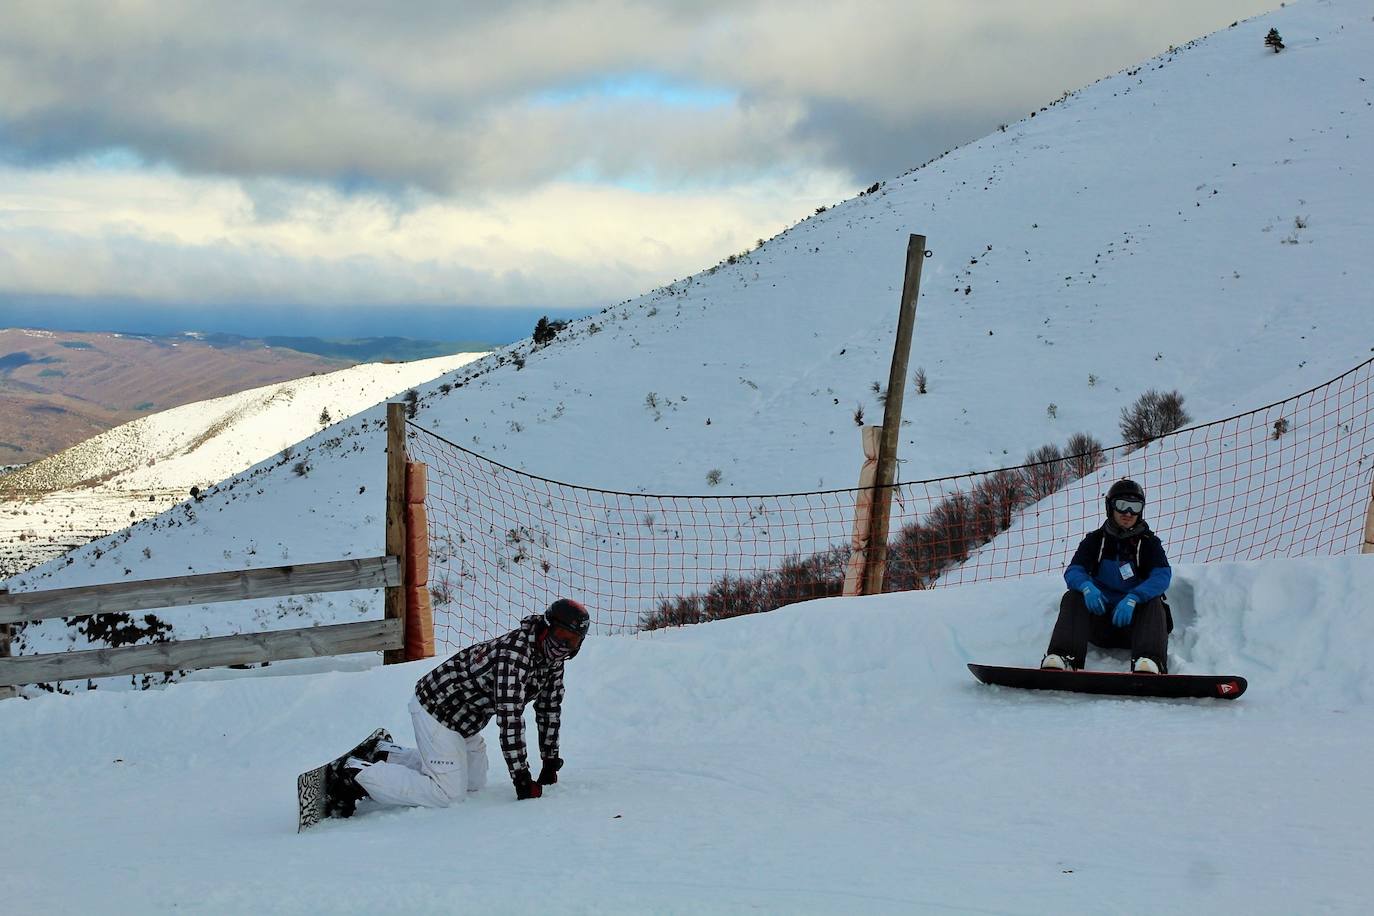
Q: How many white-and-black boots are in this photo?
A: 2